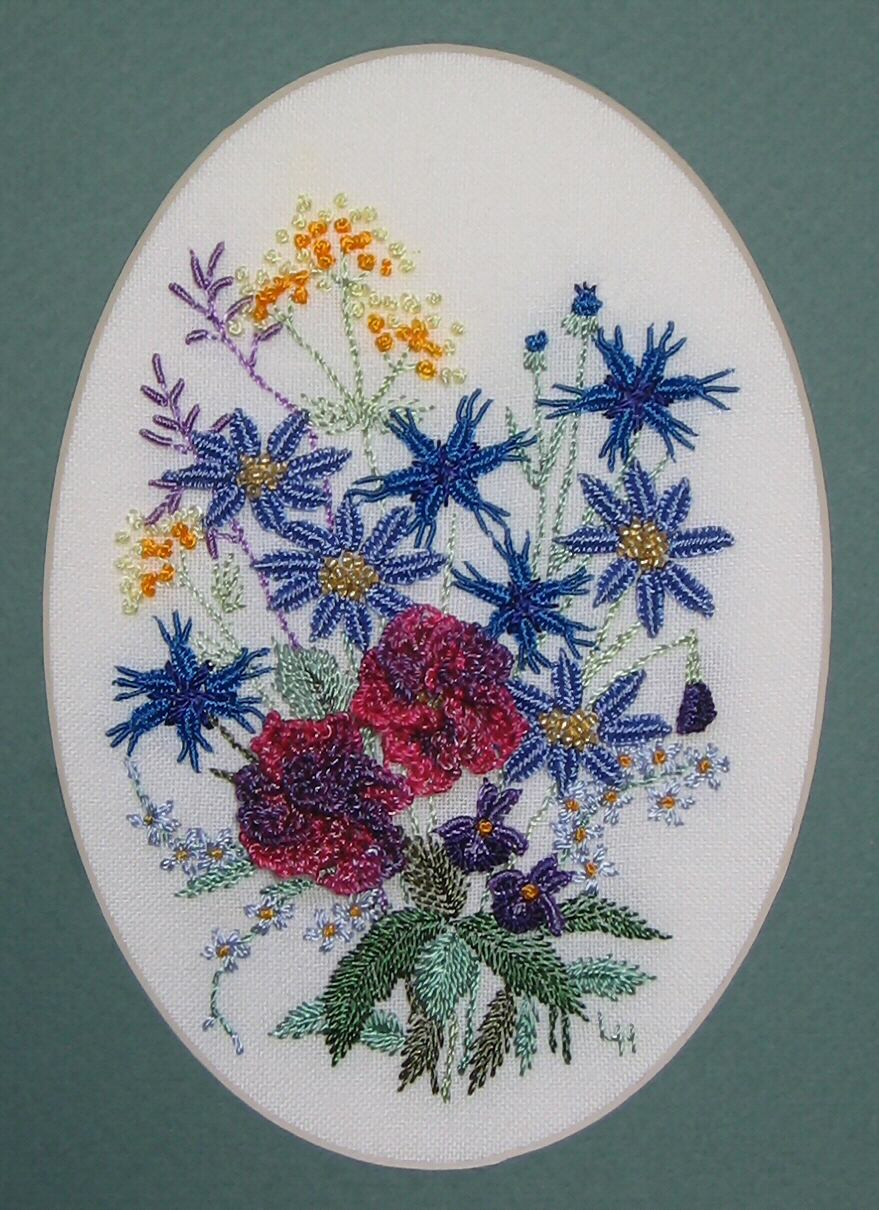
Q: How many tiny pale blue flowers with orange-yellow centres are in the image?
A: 15